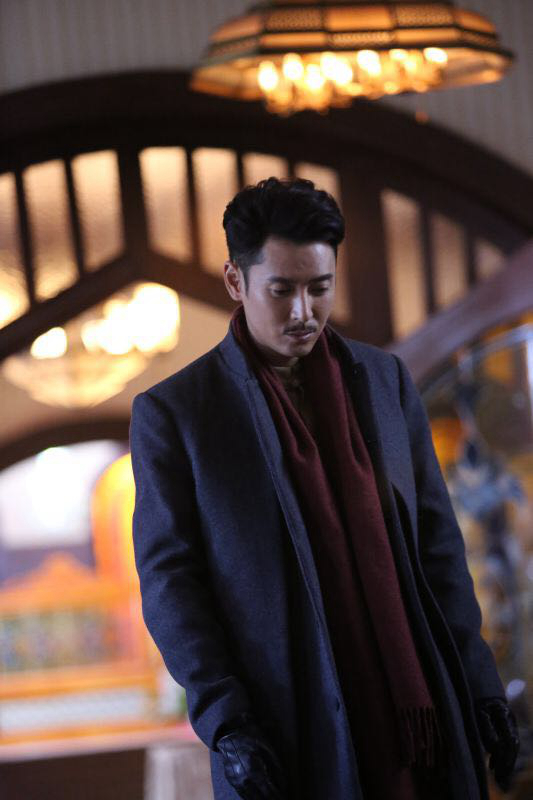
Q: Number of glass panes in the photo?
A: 10